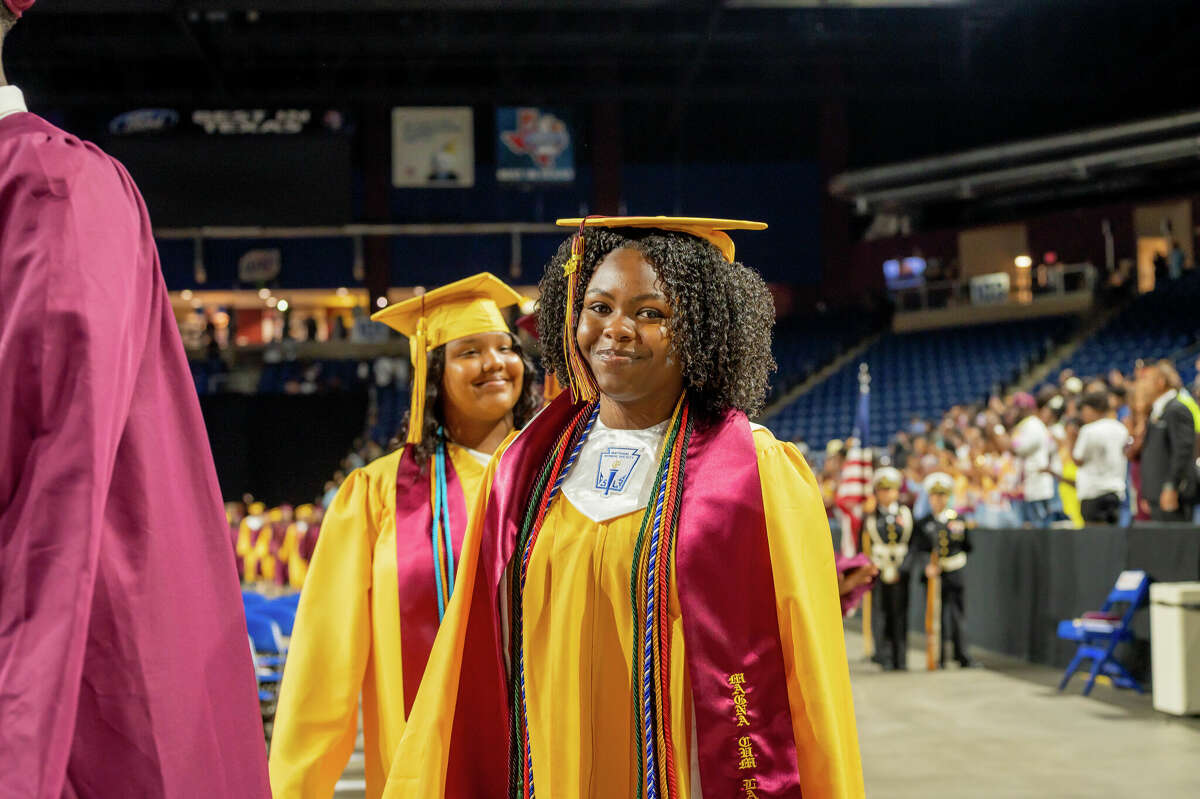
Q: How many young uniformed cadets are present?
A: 2